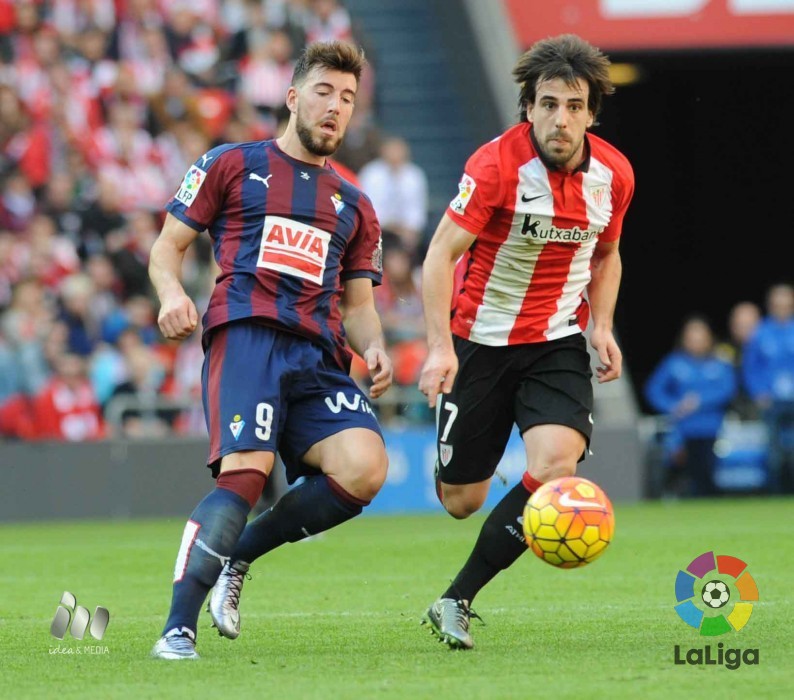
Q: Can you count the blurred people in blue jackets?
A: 2